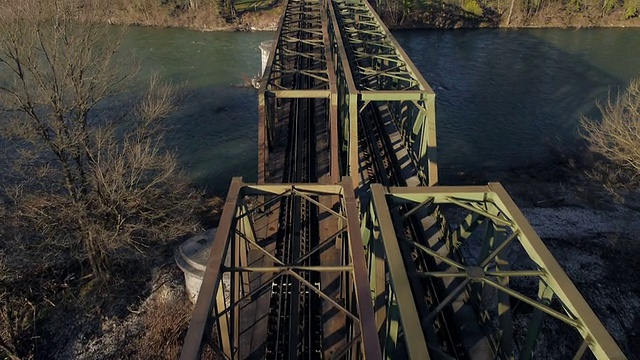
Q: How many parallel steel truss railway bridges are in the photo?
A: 2